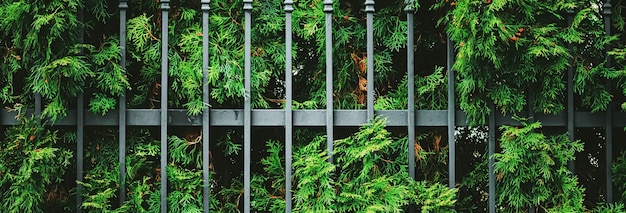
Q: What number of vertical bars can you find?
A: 15